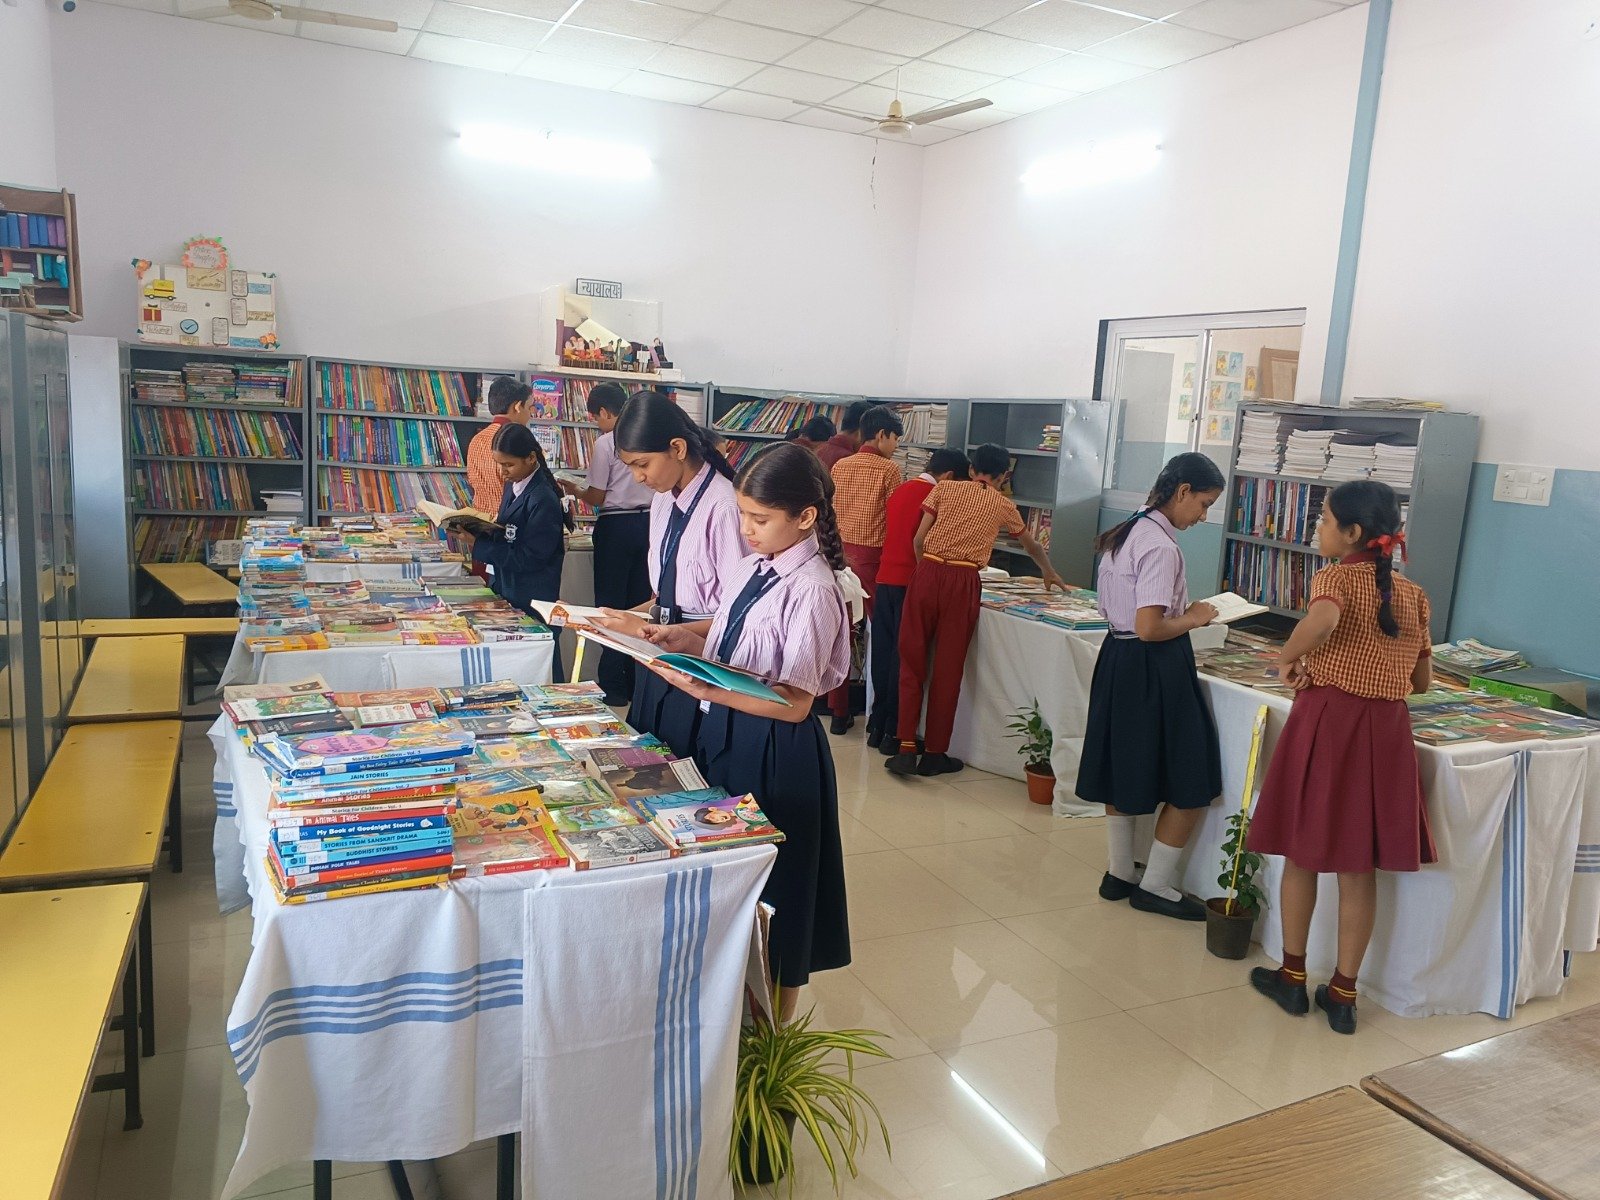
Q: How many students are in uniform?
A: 12